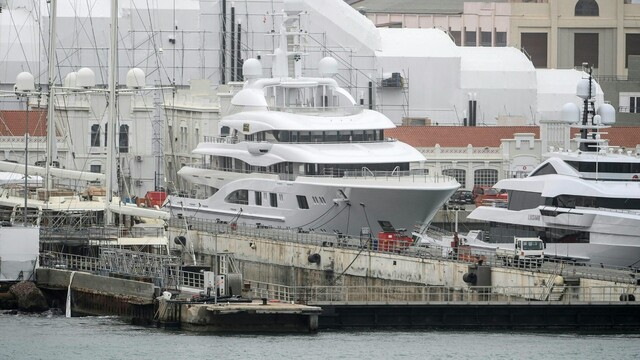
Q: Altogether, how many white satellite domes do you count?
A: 9